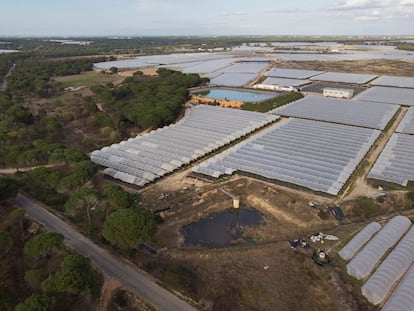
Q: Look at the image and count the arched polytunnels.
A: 4